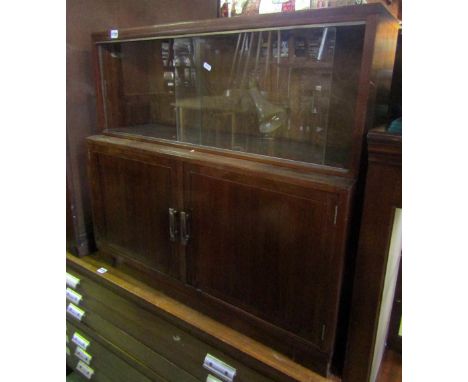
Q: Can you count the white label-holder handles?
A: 8